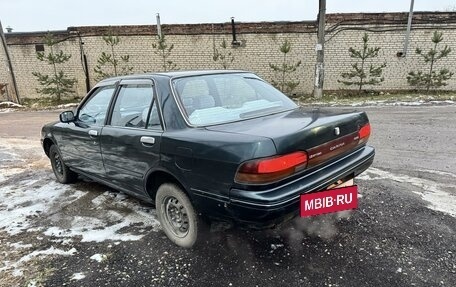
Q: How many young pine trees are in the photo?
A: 7